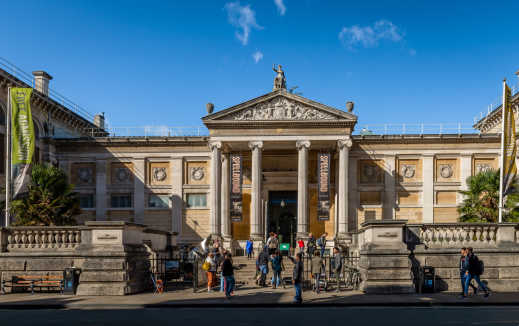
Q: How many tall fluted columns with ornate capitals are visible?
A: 4